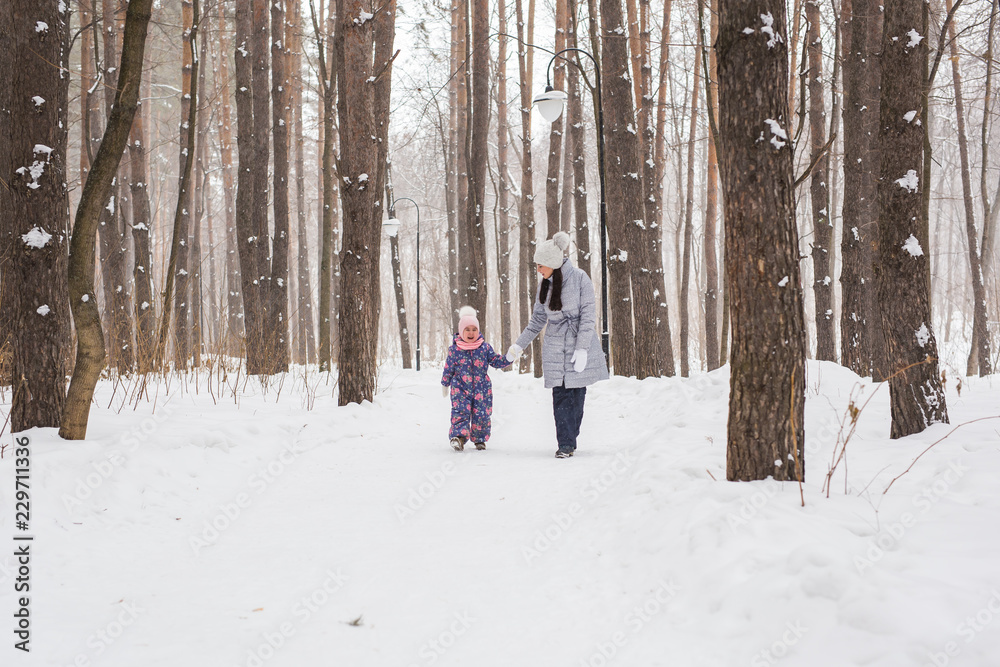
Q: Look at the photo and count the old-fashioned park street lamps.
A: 2